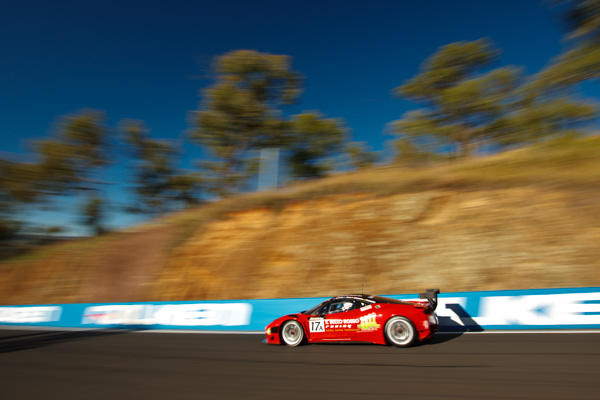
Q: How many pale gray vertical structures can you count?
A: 1